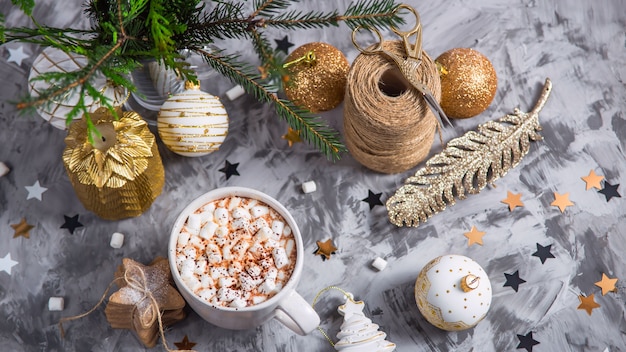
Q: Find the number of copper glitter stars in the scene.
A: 10